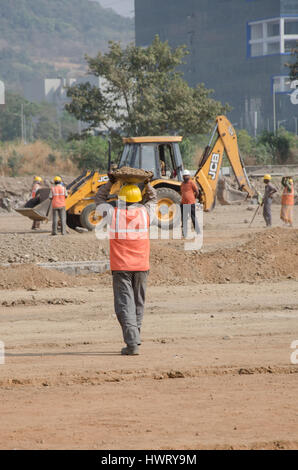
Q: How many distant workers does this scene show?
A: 5